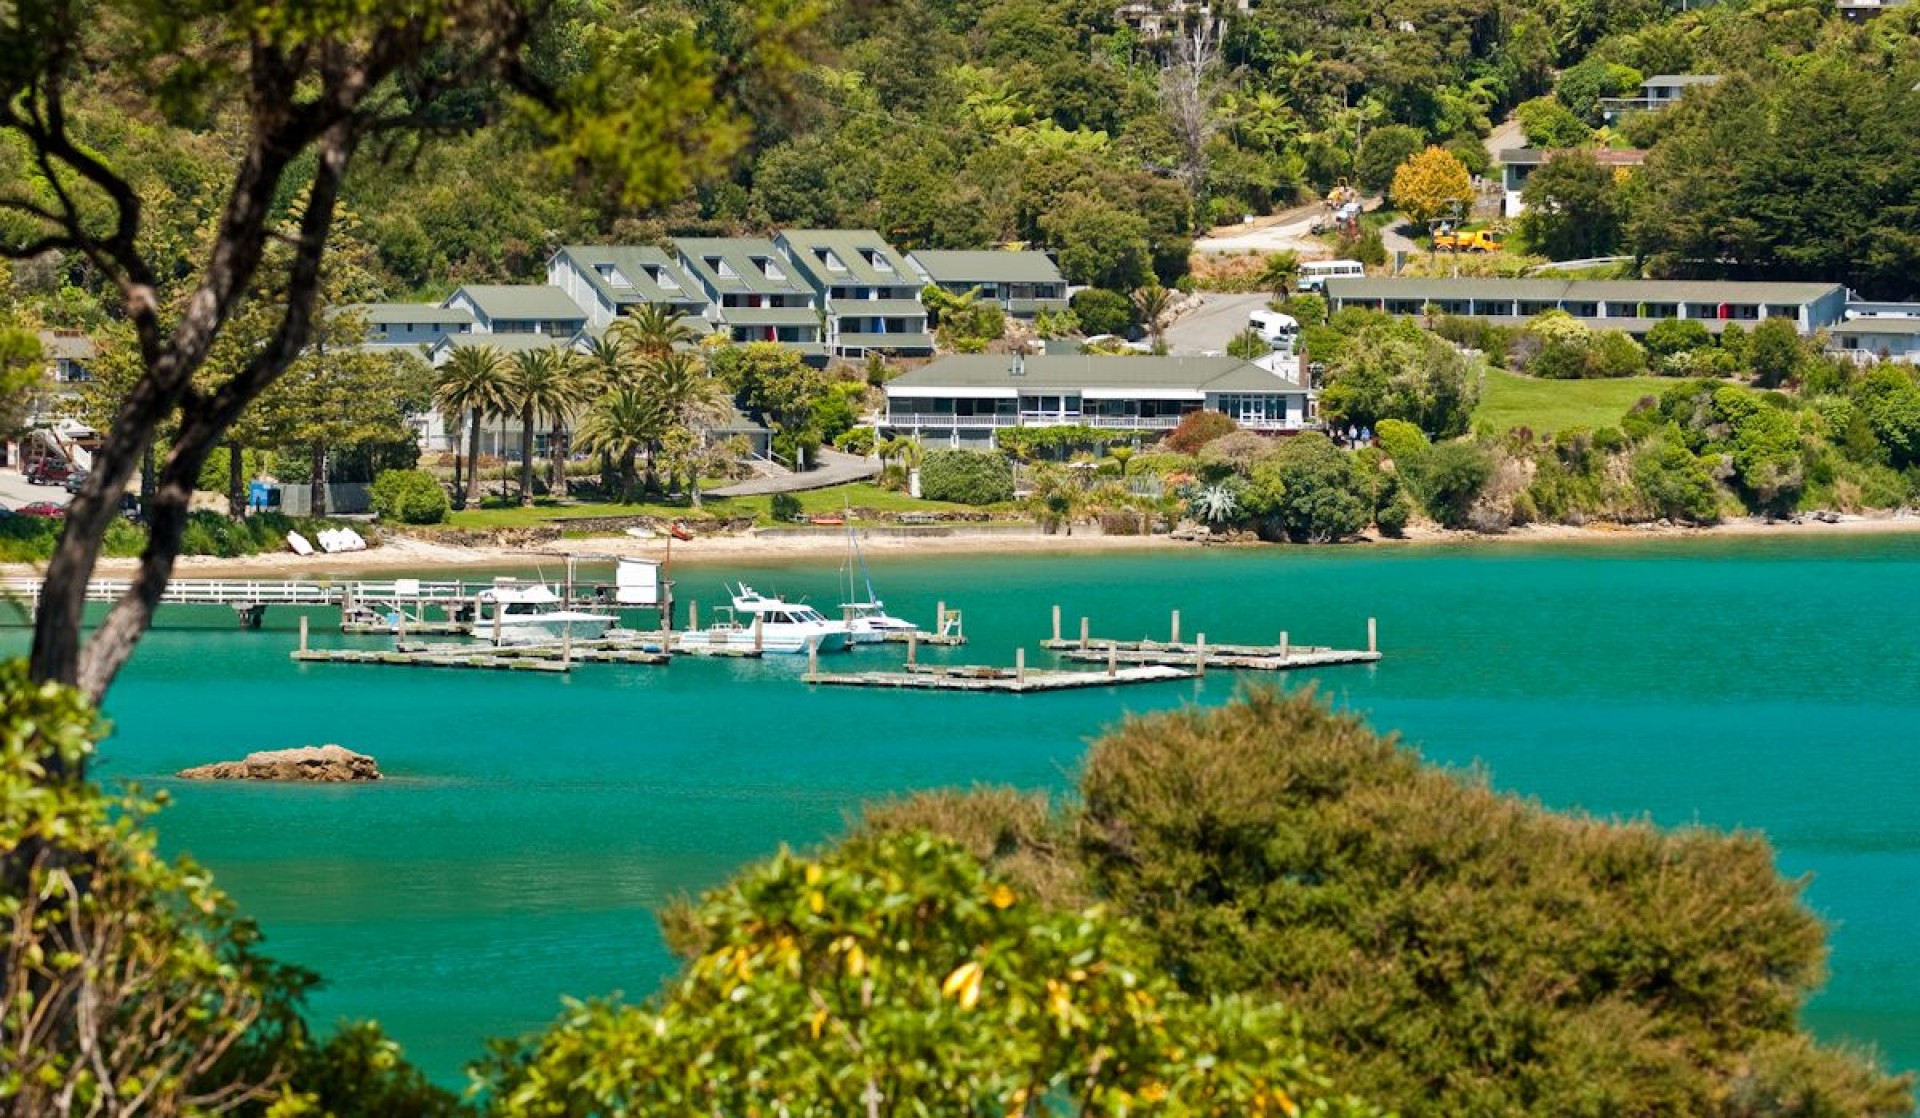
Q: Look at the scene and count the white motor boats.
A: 3